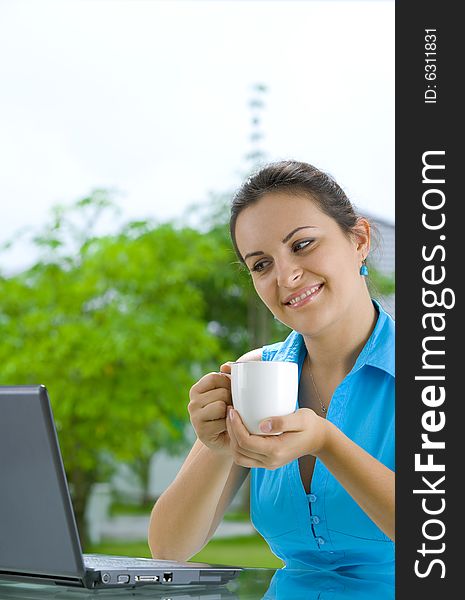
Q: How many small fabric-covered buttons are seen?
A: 3